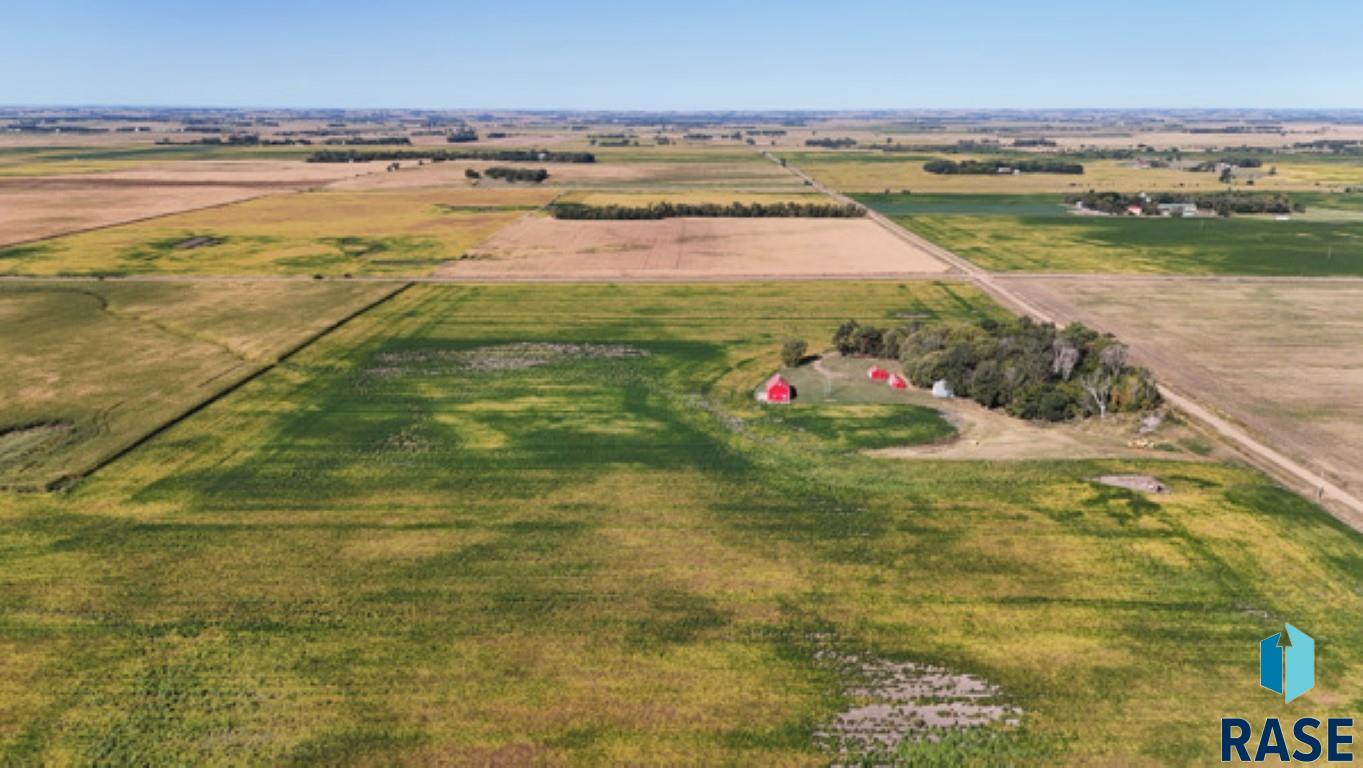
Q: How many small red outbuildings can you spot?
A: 2